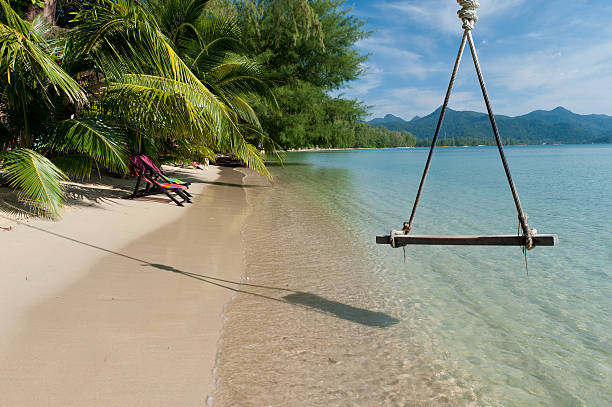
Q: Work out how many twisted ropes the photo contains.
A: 2